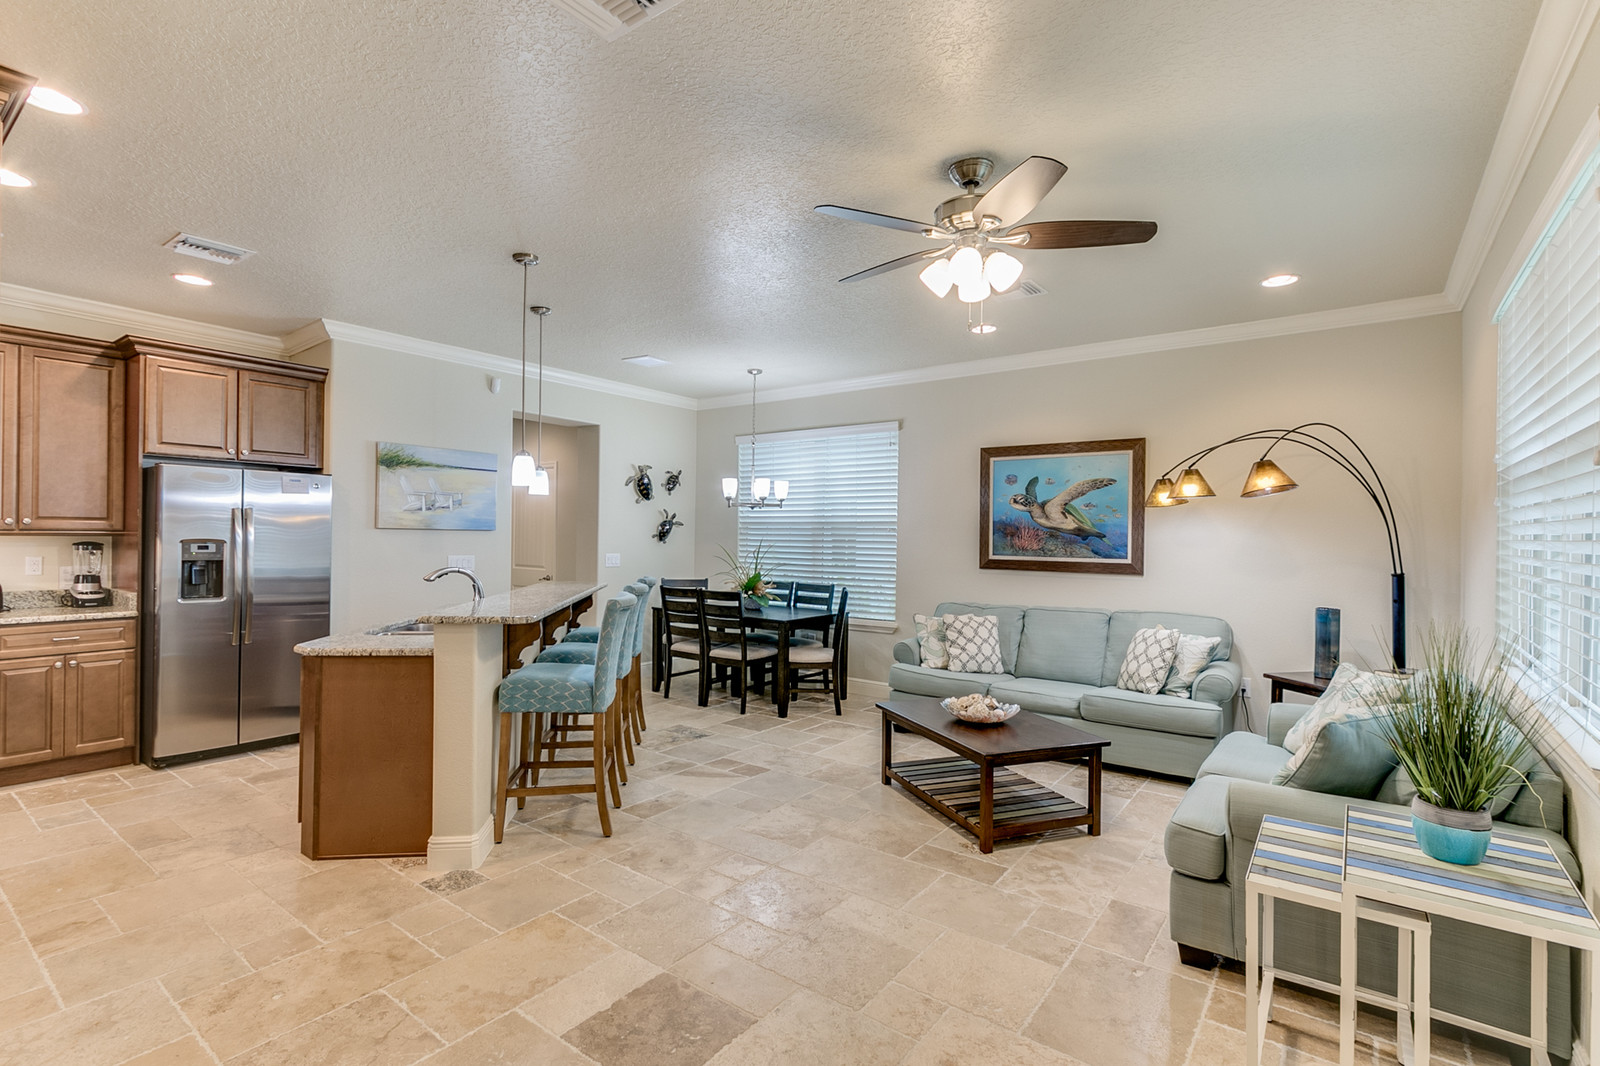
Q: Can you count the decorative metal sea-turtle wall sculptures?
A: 3